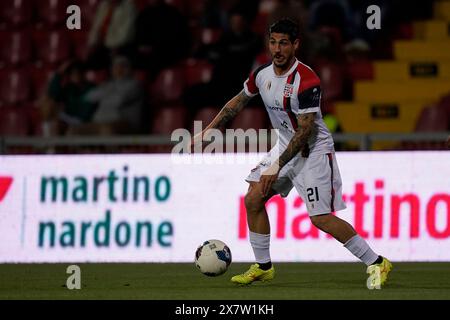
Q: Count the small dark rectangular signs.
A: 2